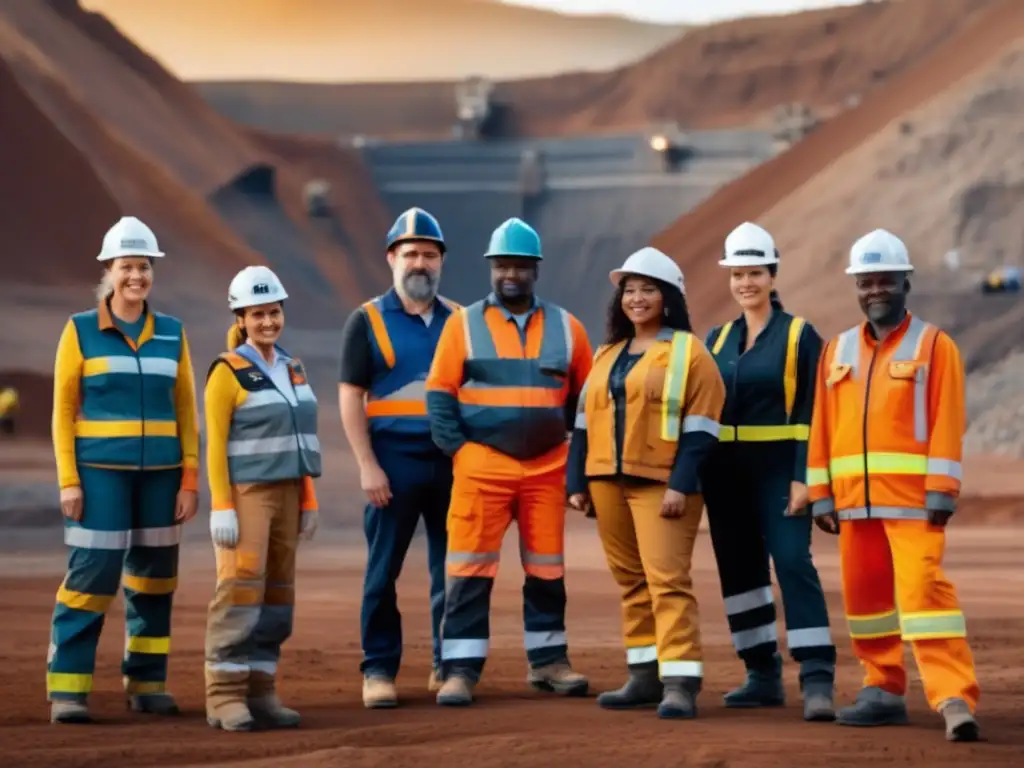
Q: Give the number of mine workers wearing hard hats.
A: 7